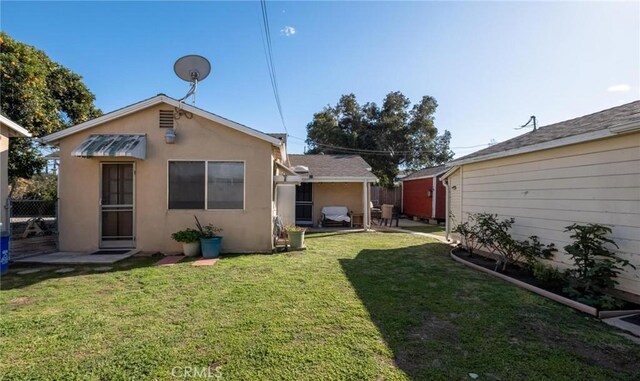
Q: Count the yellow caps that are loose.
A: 0